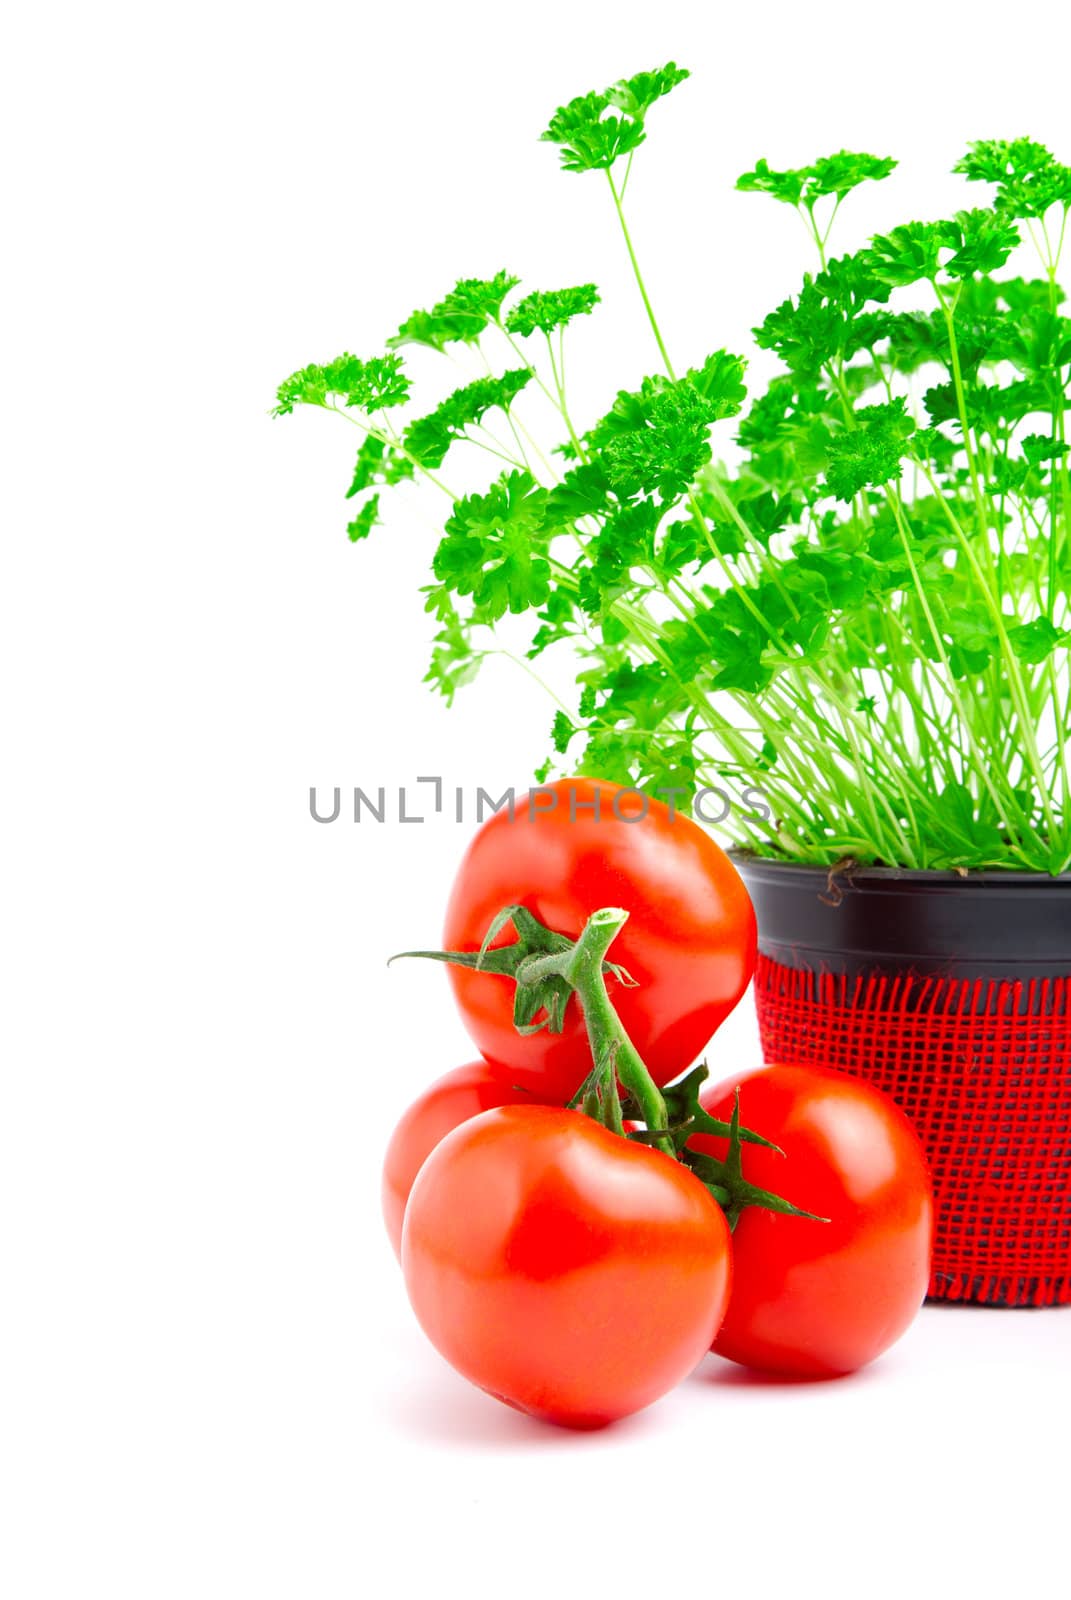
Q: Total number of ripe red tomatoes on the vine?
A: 4